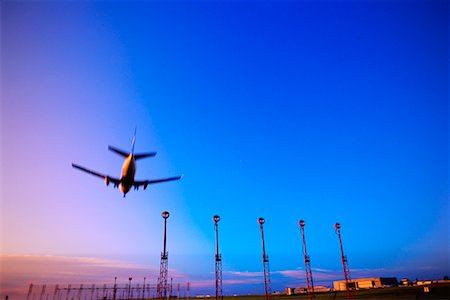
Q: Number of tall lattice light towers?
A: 5